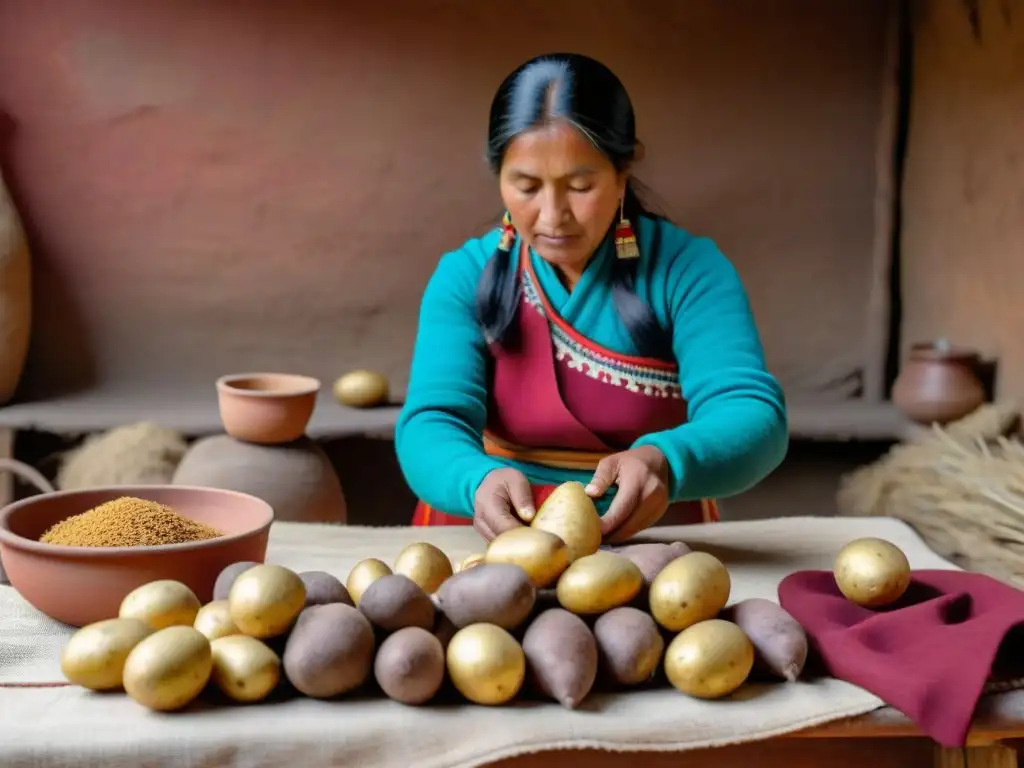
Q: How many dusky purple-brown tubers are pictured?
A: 10